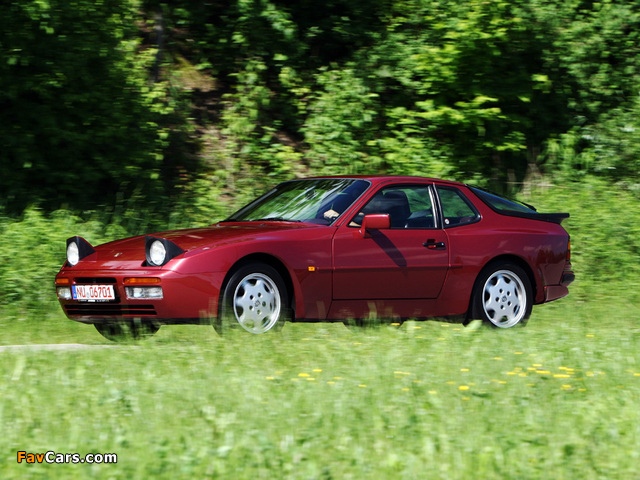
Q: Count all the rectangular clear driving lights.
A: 2